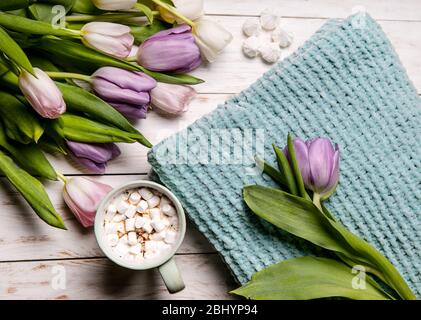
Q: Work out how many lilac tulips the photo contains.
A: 4